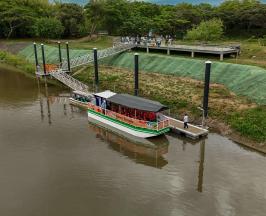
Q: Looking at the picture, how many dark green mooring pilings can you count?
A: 7